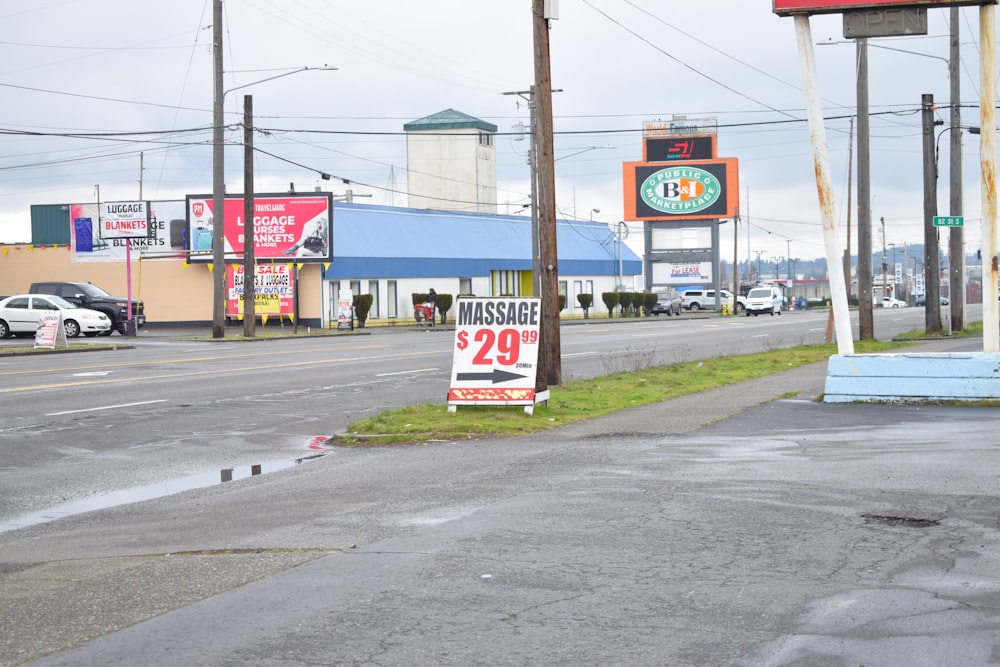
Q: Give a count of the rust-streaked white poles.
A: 2